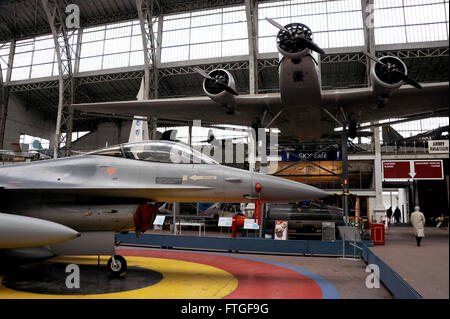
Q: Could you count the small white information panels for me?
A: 3